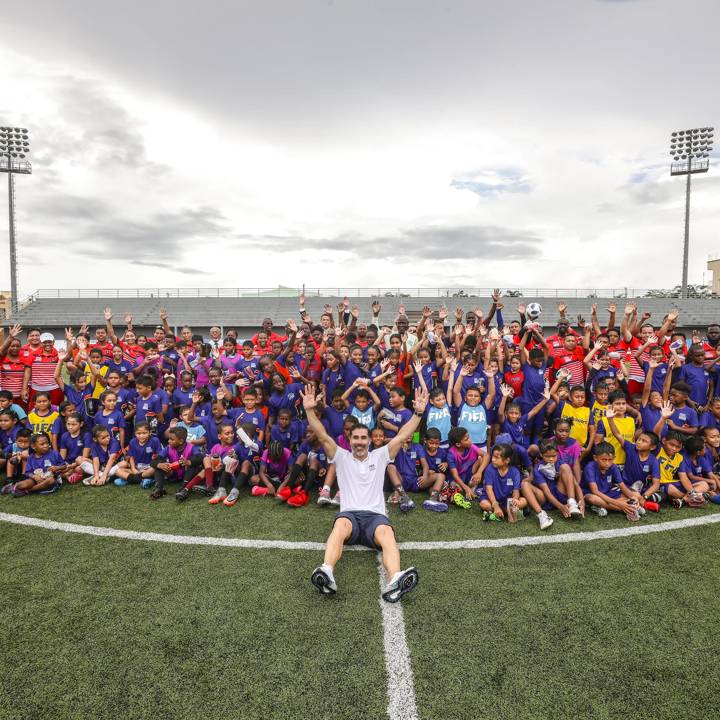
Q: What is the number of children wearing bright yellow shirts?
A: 6